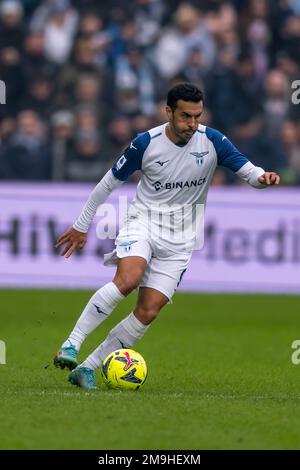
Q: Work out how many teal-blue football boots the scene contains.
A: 2